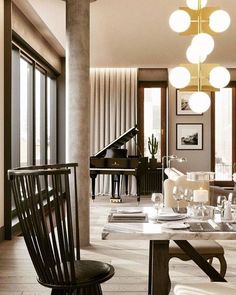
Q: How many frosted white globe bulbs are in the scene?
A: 8